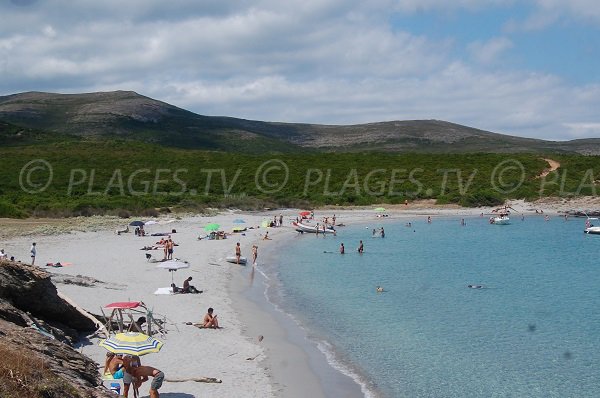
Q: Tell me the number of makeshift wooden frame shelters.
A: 1